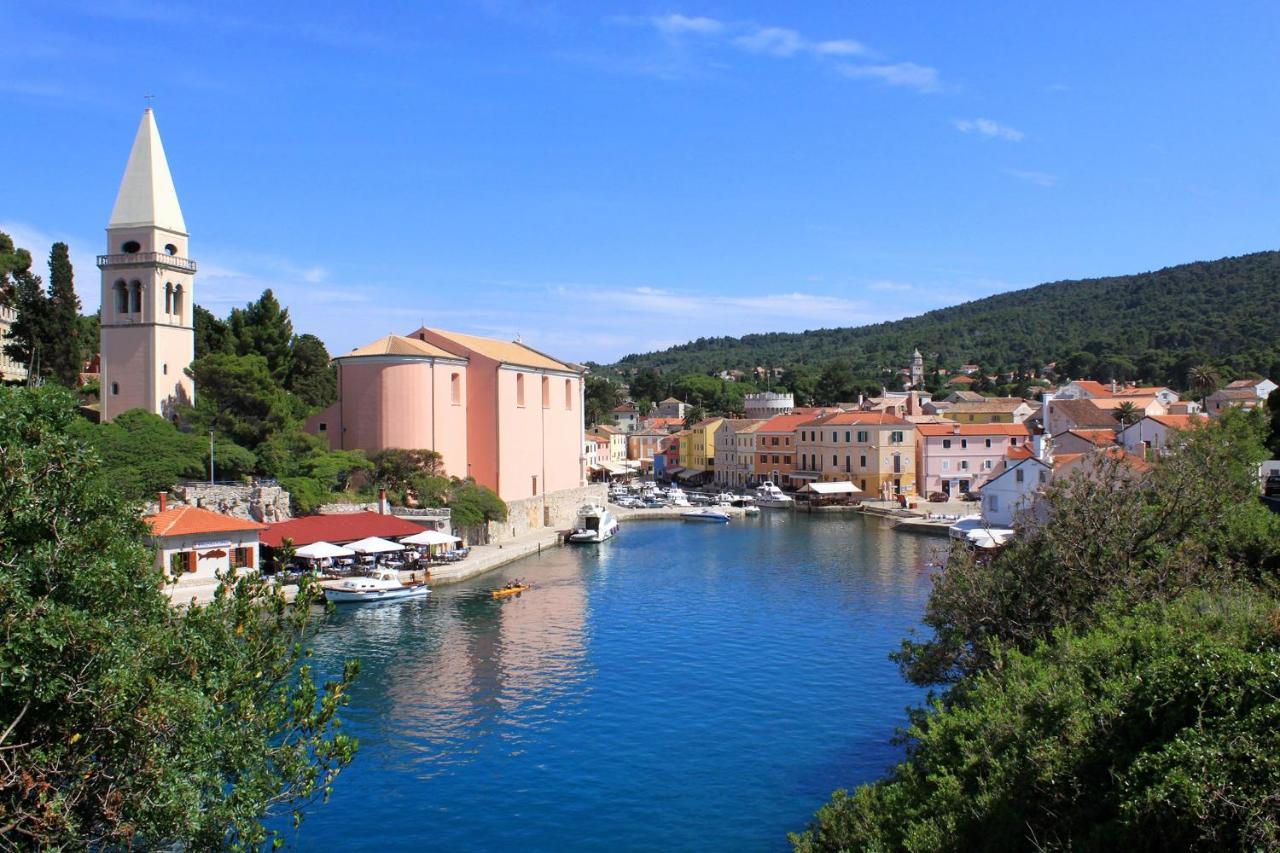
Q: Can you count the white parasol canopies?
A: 3